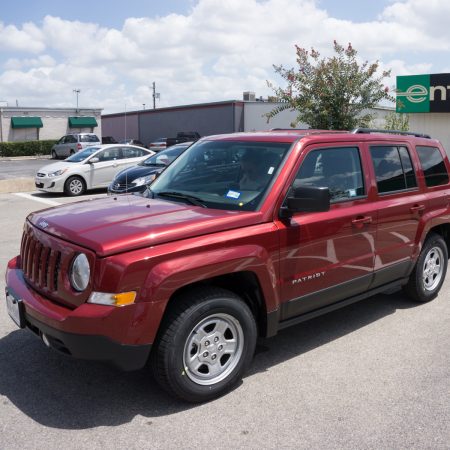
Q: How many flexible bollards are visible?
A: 0